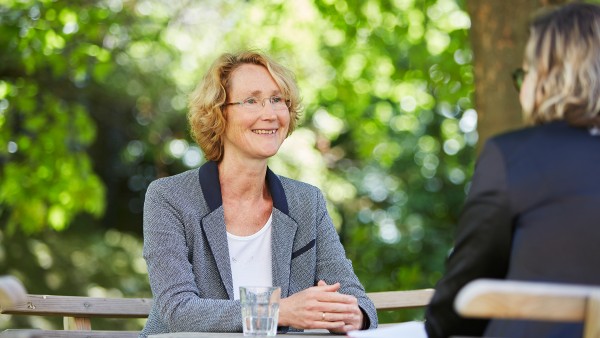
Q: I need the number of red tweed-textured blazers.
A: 0